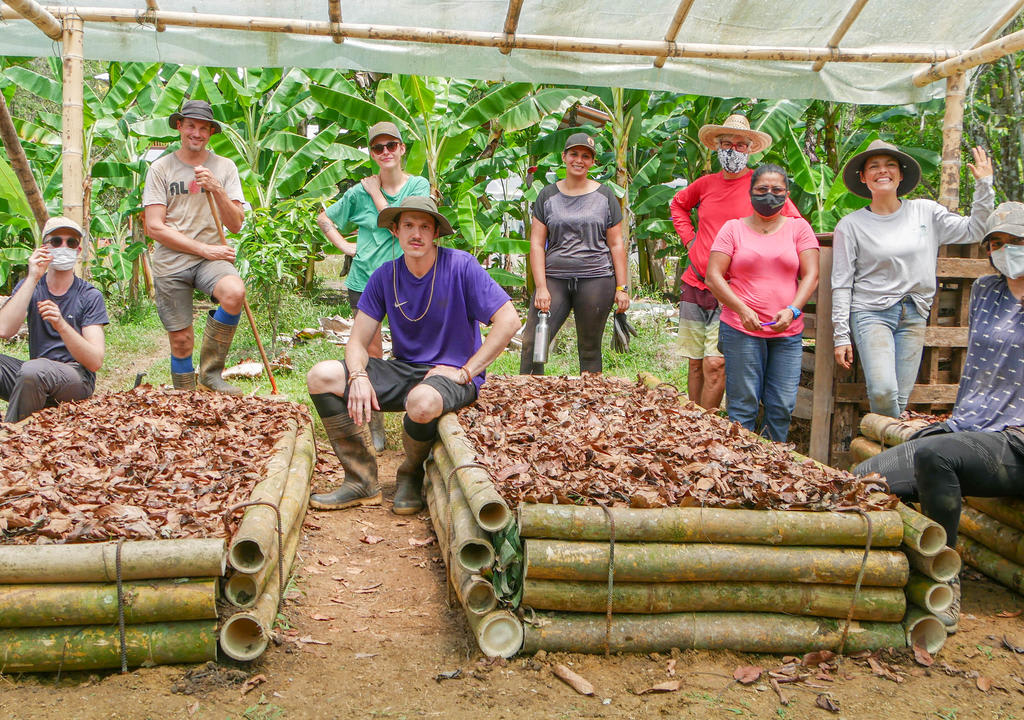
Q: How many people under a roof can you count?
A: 9